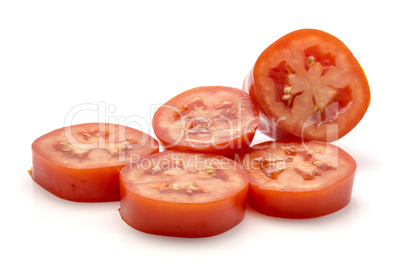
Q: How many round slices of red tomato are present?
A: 5